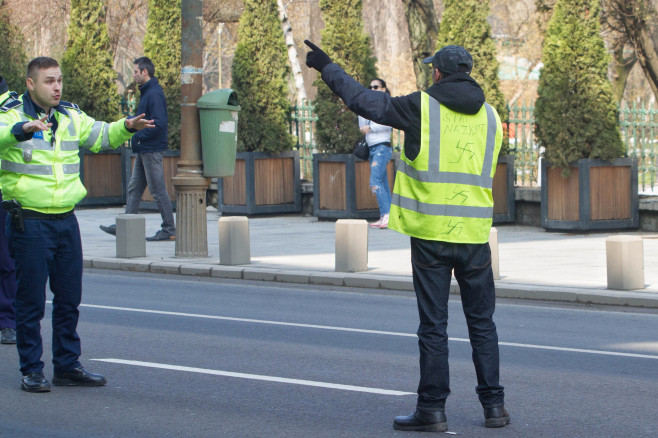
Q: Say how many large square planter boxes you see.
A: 6